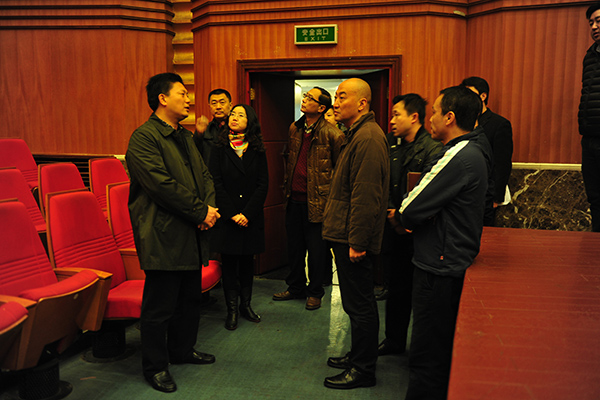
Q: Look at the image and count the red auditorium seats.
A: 8